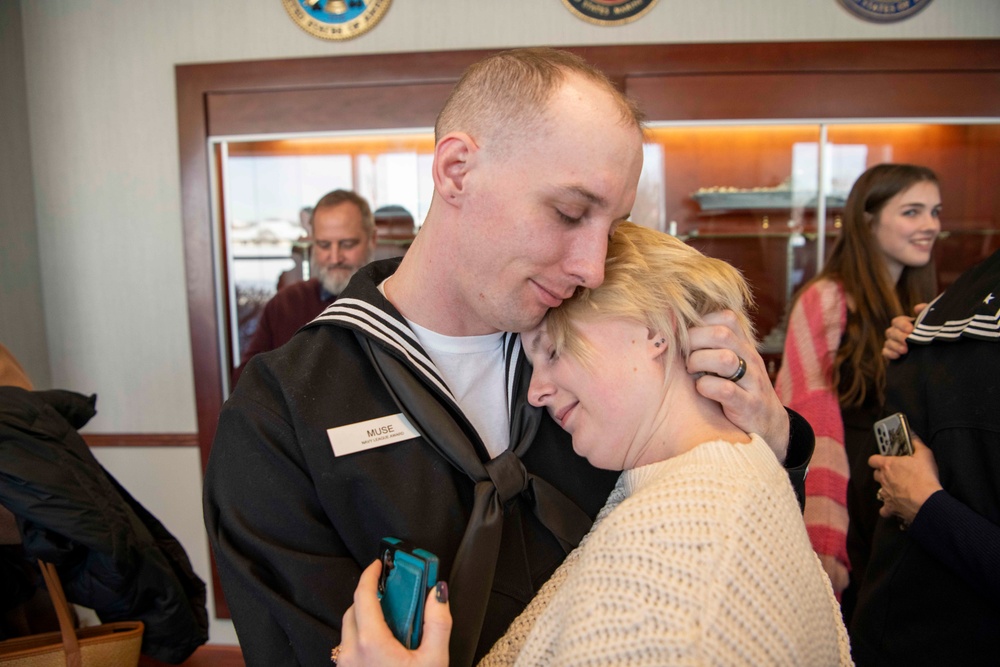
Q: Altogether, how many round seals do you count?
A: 3